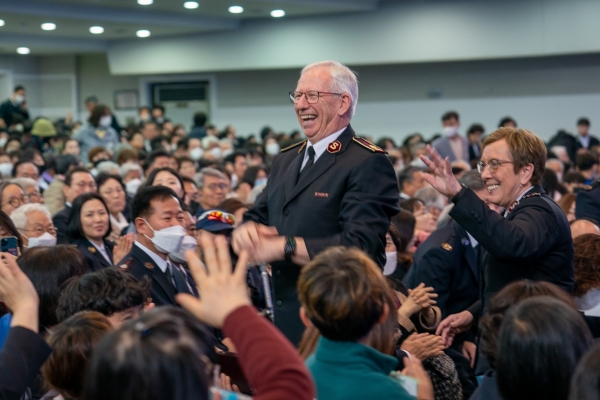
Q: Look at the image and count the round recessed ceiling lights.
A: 9